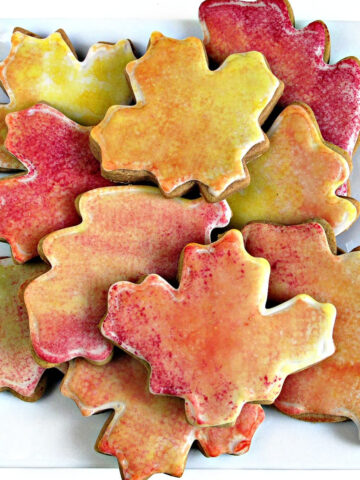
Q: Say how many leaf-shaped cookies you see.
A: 10